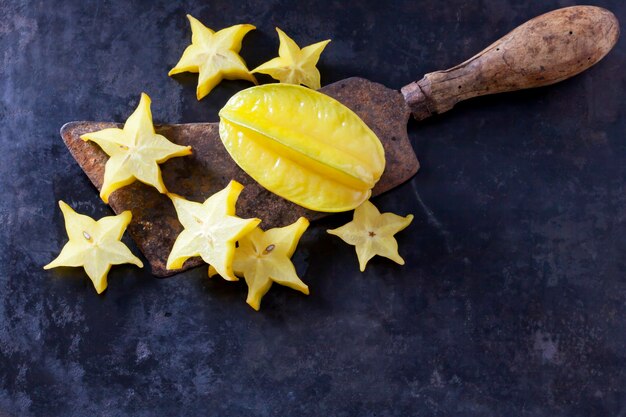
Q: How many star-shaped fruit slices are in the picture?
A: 7